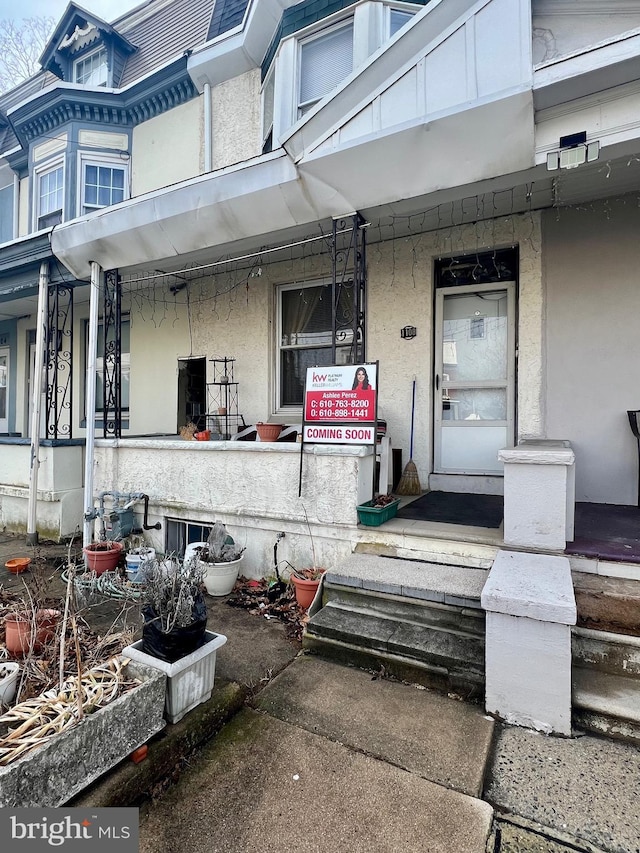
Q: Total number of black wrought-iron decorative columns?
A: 3